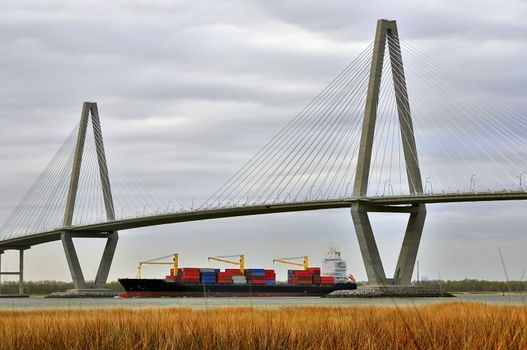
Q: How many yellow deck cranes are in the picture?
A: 3